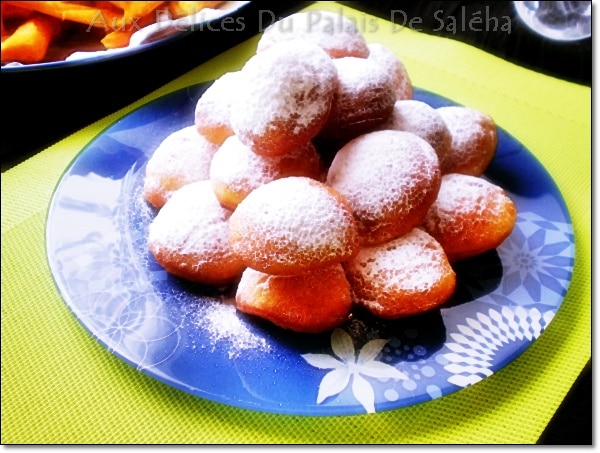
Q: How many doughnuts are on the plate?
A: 15